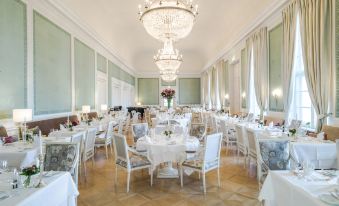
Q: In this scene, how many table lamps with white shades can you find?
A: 3